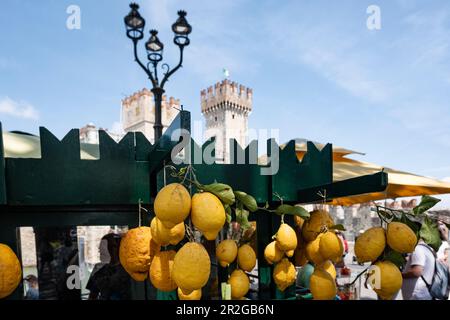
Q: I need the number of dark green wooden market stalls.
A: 1